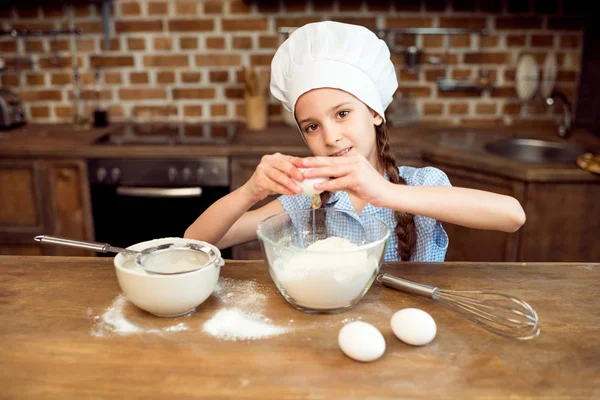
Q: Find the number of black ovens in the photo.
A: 1